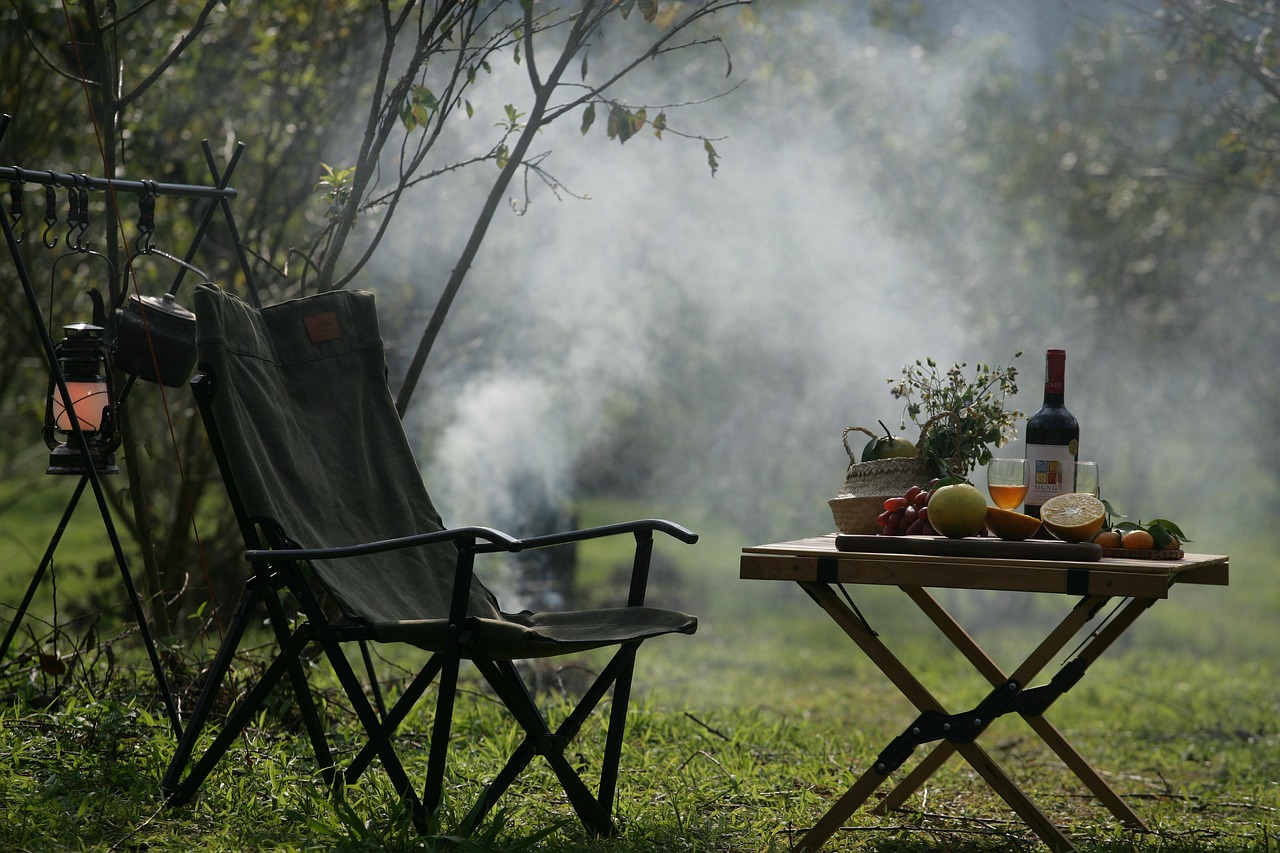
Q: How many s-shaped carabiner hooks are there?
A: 6